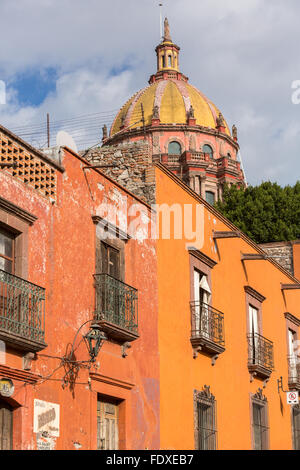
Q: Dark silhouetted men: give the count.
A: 0